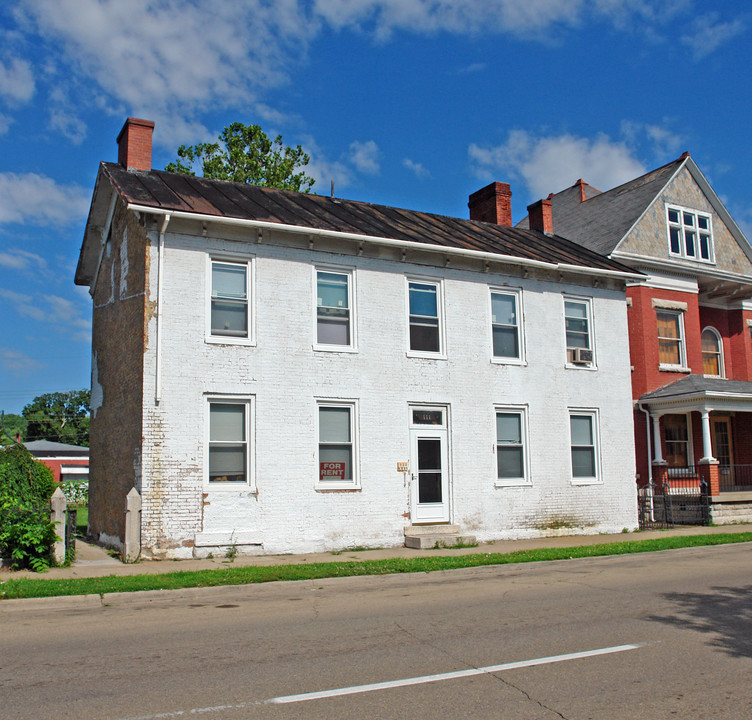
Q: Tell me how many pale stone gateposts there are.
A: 2